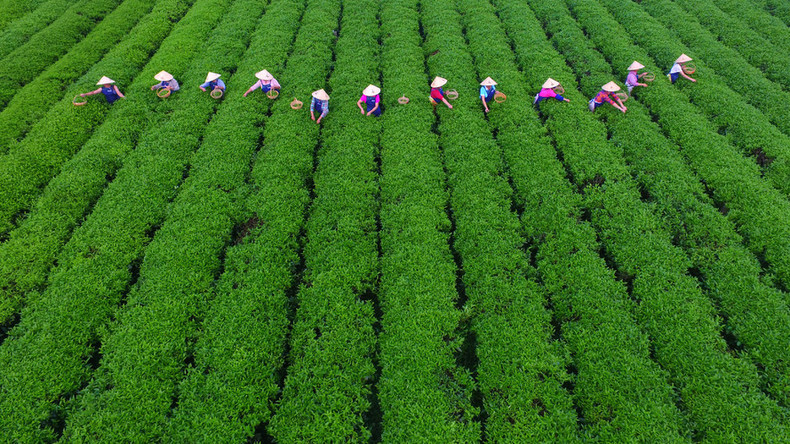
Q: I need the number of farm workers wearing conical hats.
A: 12